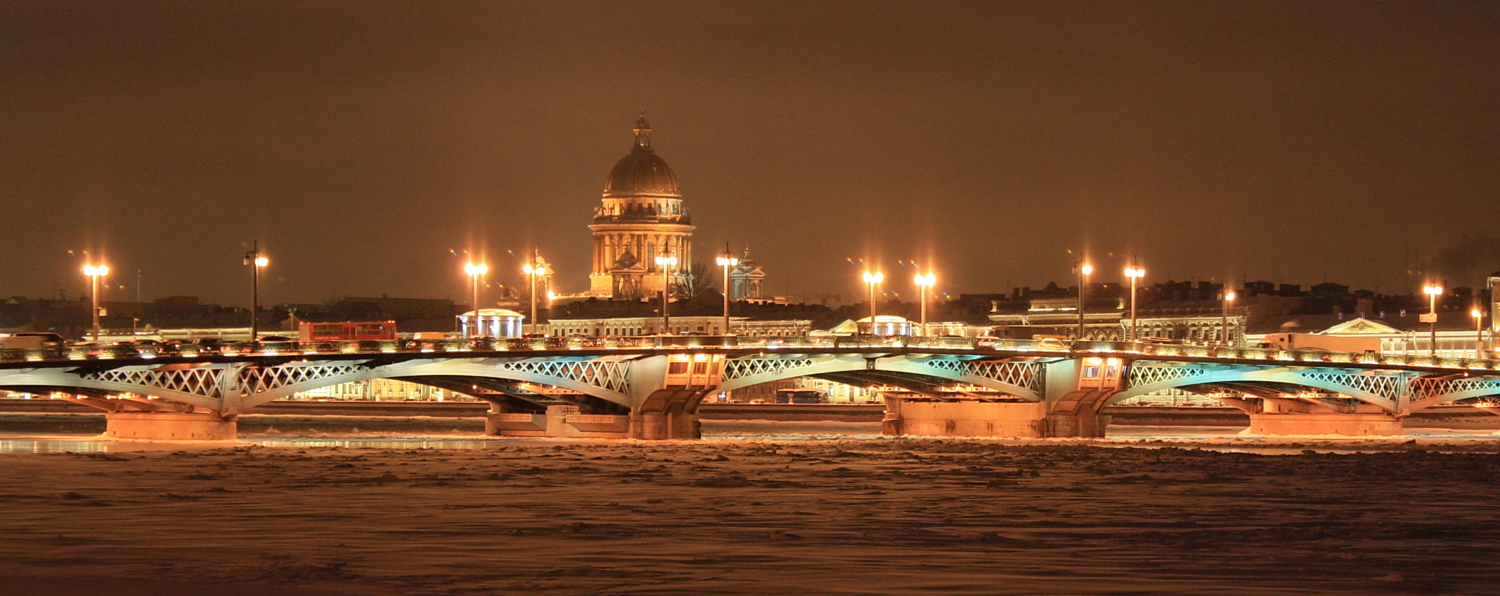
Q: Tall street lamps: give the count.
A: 13